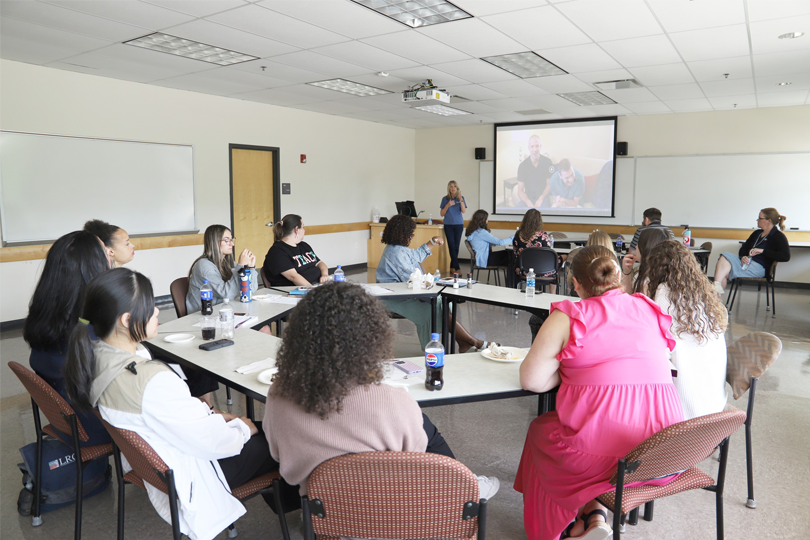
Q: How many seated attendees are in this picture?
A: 15